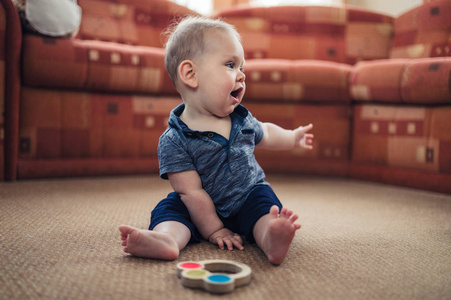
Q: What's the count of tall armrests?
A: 1